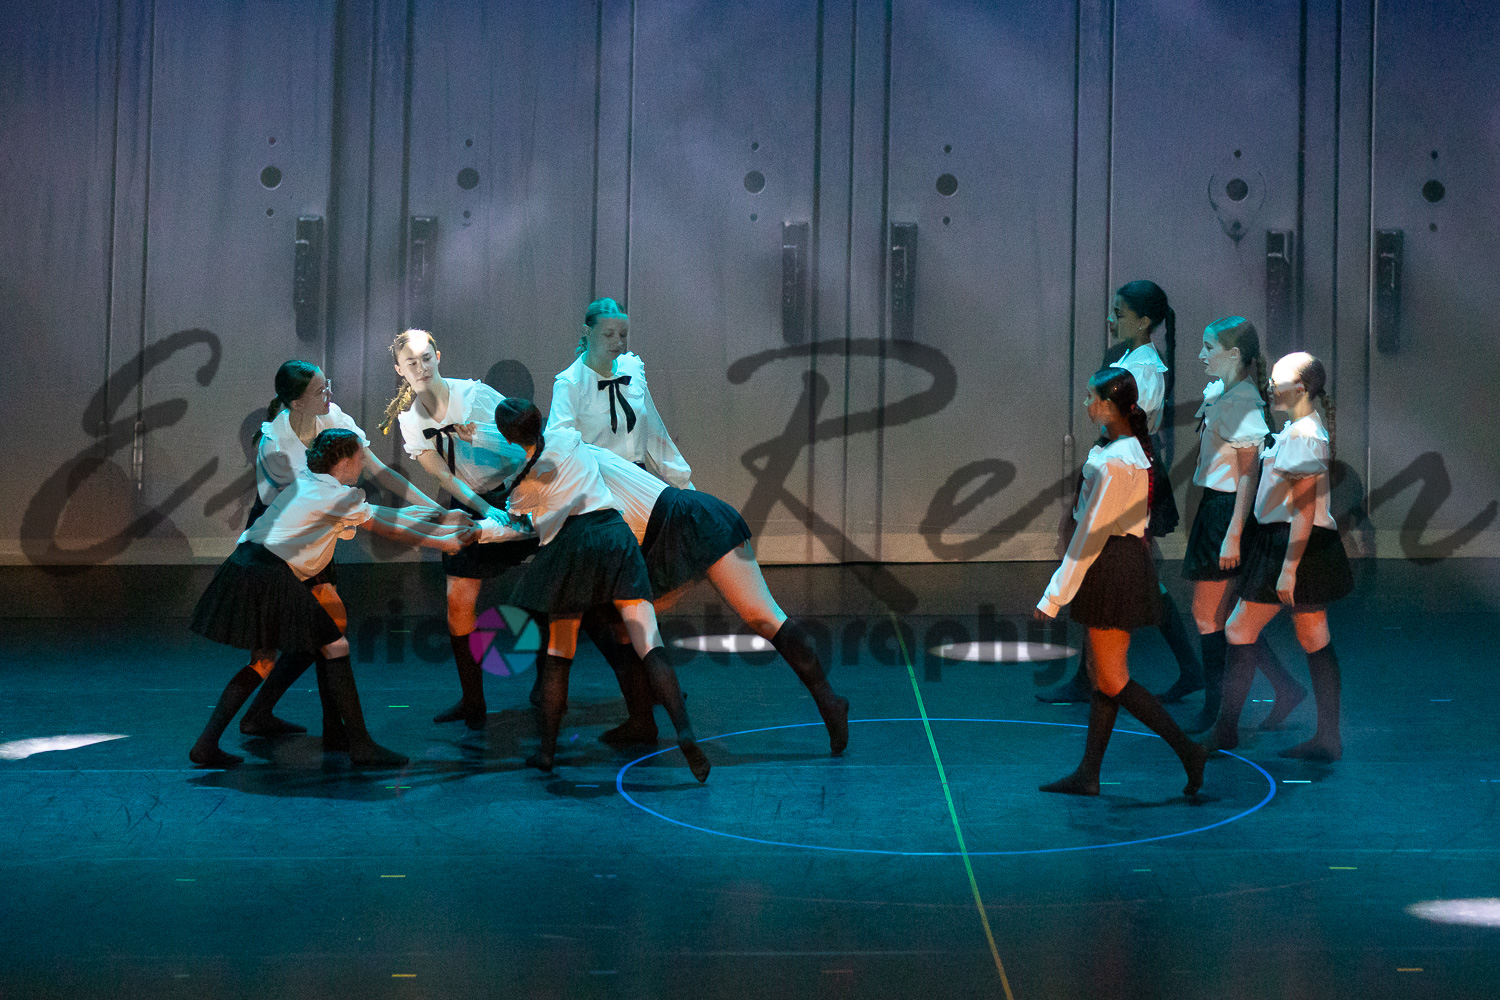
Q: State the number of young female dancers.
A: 10